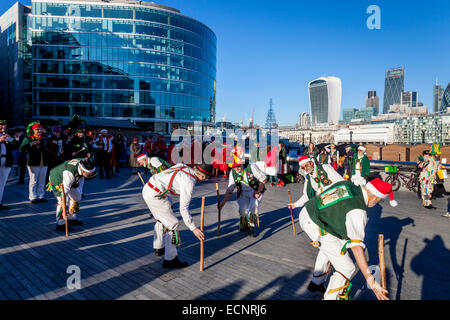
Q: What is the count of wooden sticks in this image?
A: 6